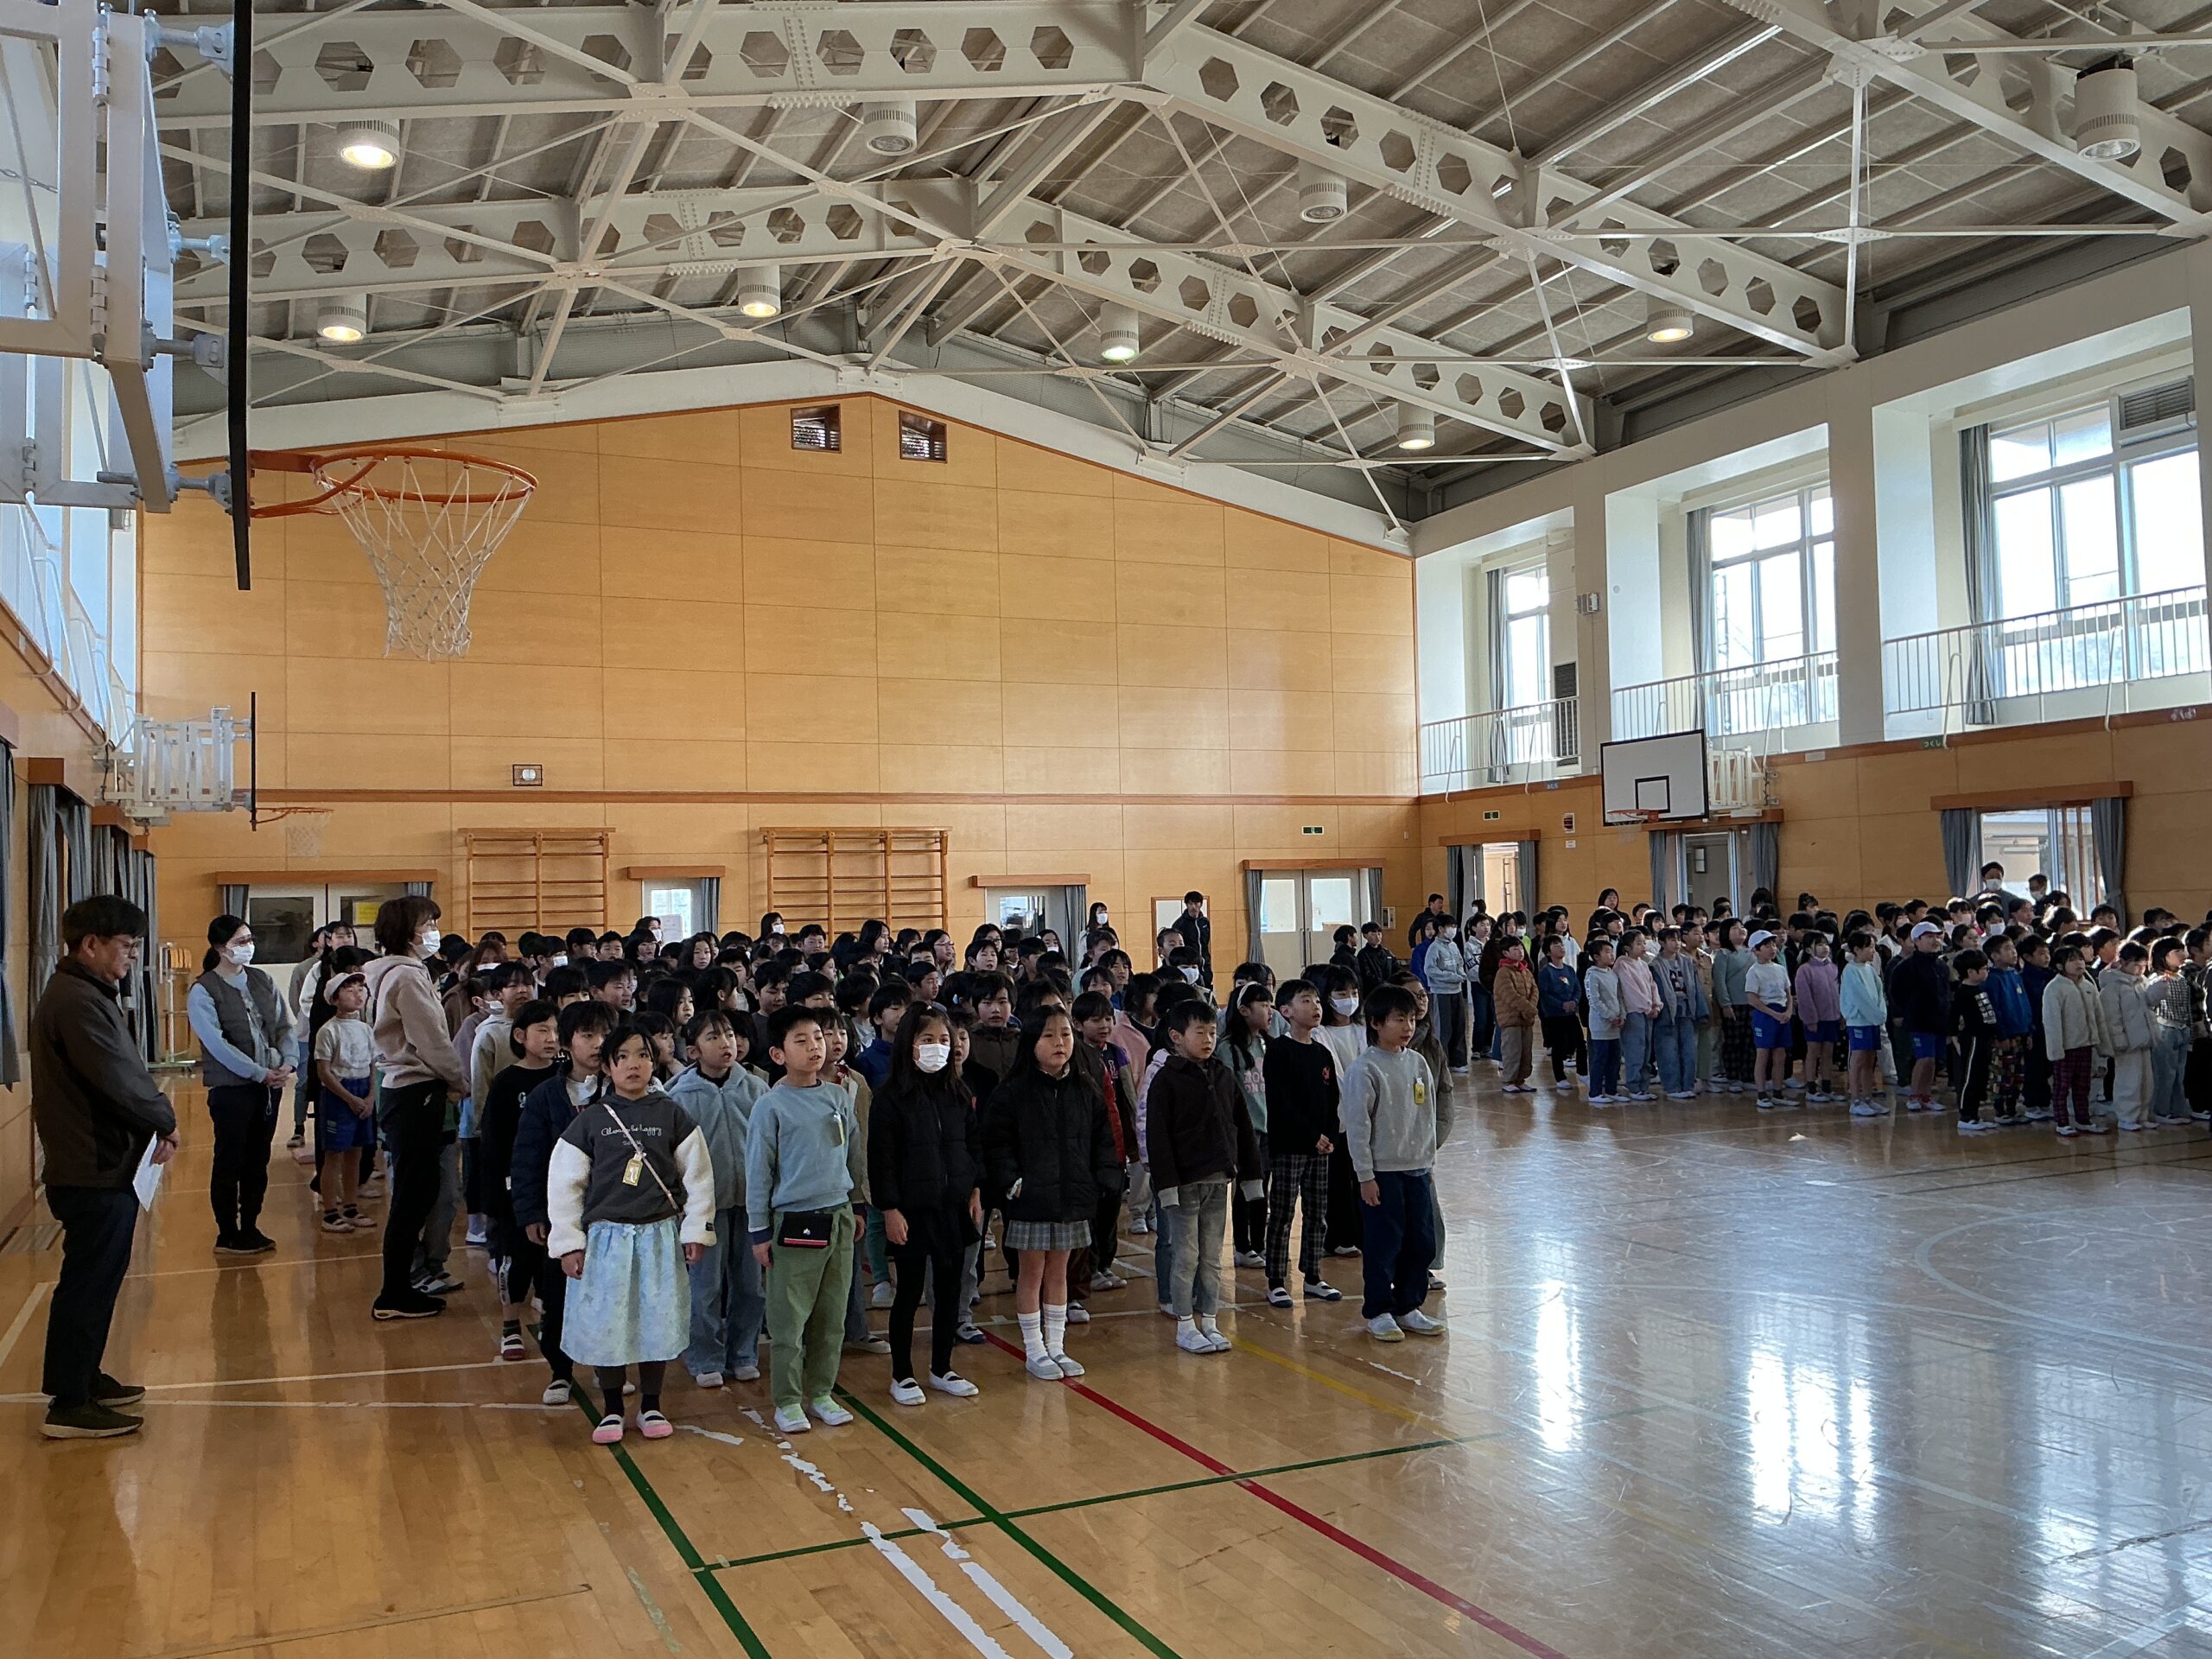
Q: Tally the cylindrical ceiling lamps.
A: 9